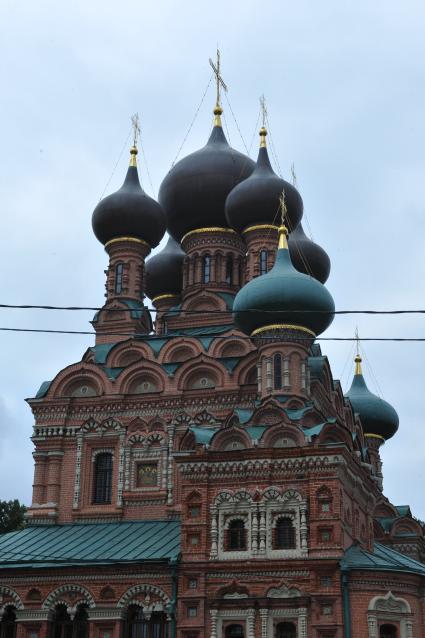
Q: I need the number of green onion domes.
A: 2